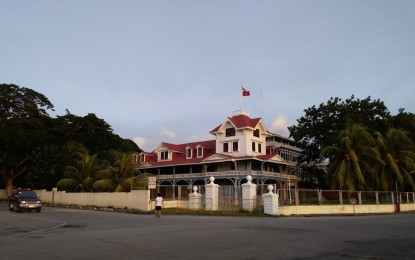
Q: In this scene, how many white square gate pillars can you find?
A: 4